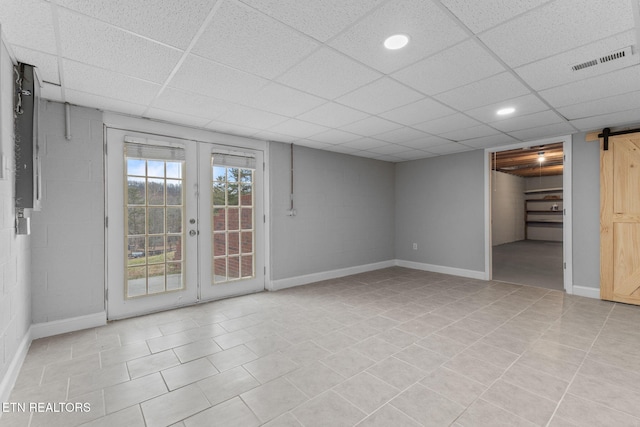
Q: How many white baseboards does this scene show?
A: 5